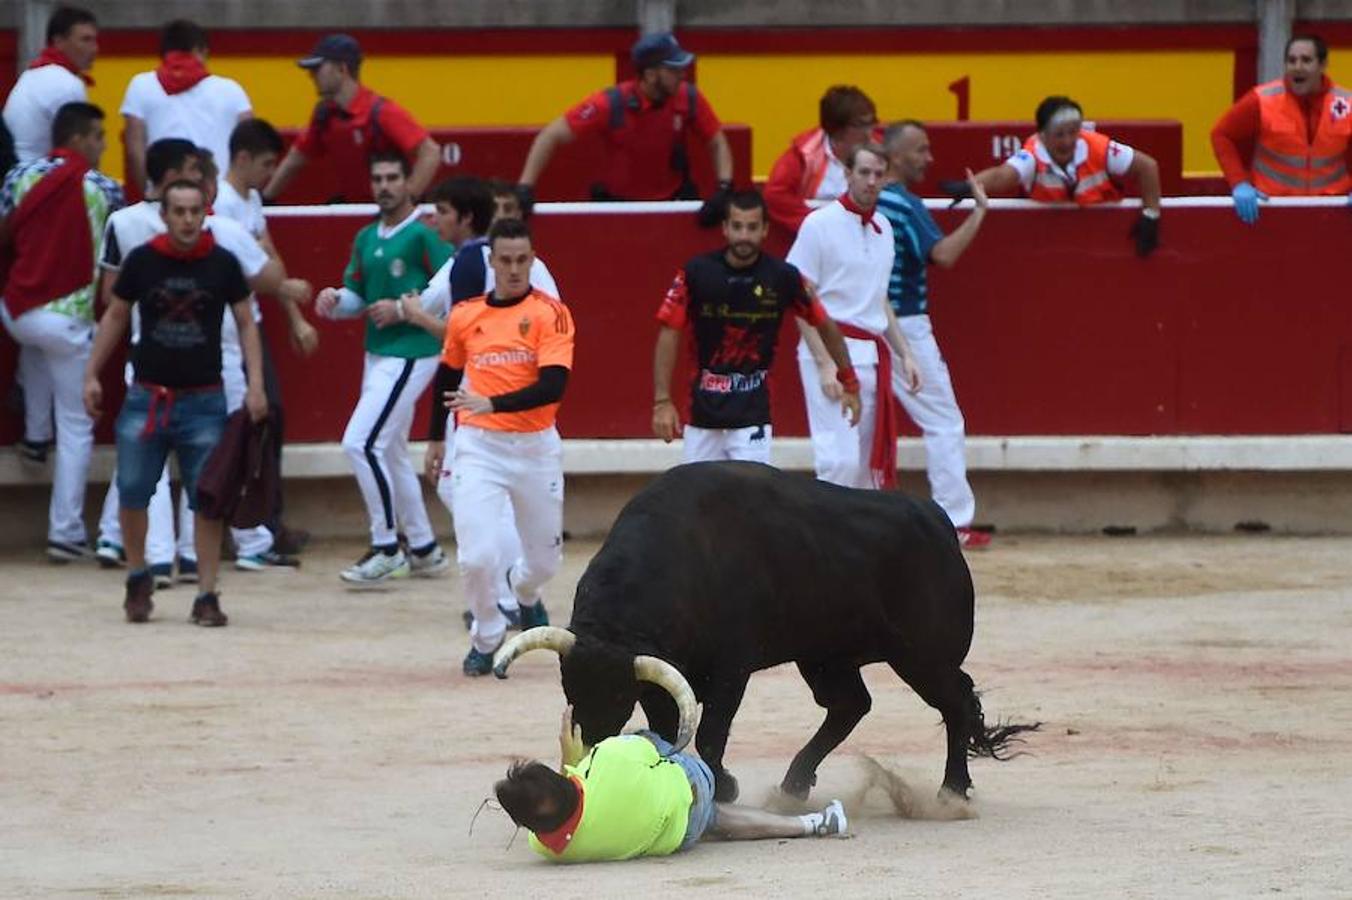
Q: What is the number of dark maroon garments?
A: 1